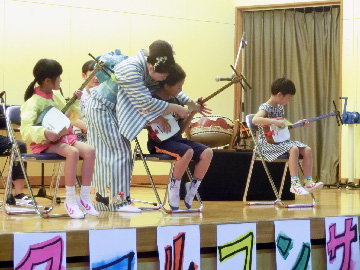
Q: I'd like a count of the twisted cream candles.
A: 0